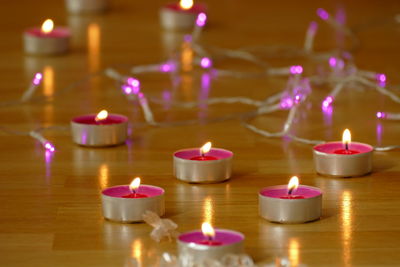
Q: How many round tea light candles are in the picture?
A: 9